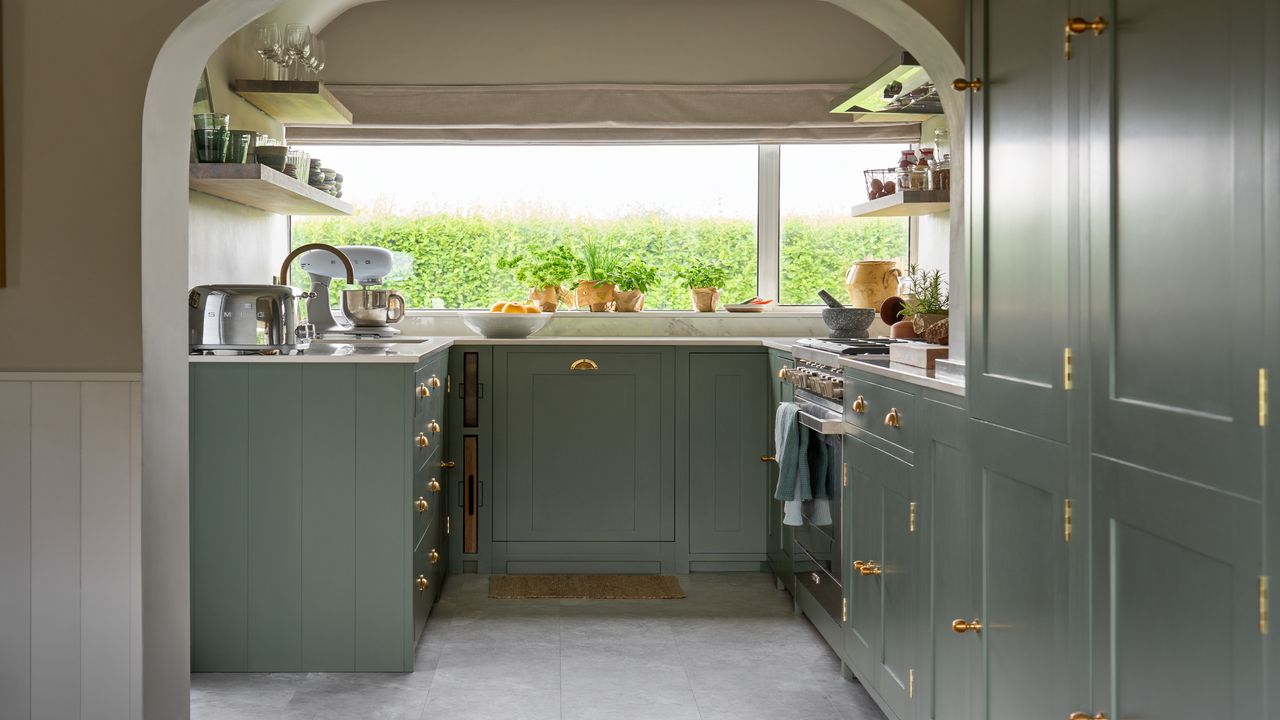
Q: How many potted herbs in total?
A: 5